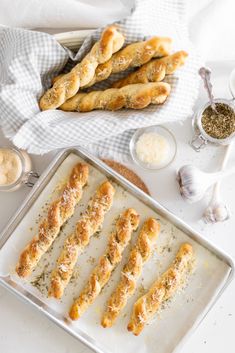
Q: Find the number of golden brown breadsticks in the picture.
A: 9